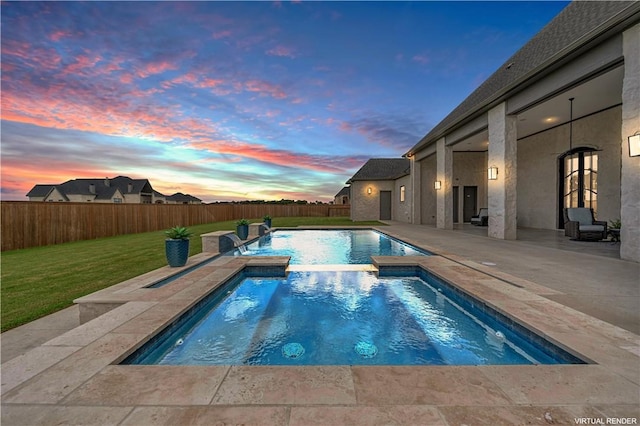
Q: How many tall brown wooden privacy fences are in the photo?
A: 1